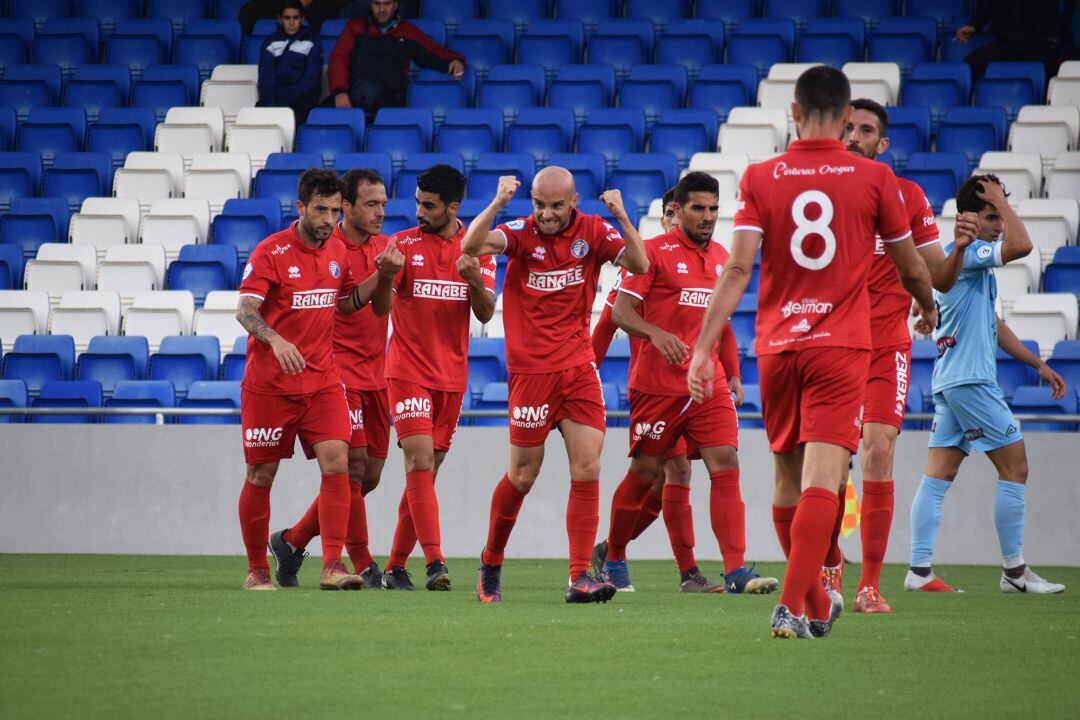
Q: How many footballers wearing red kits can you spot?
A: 8